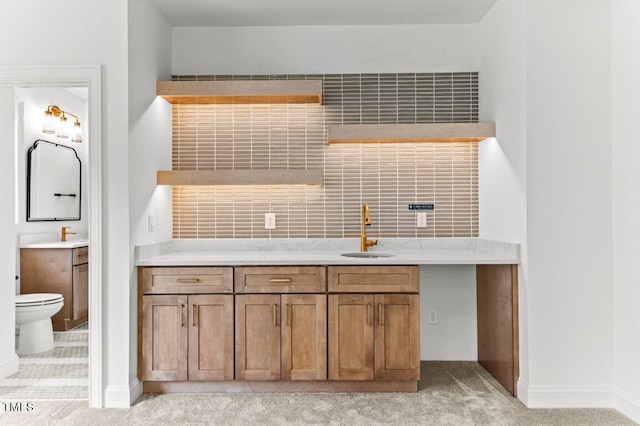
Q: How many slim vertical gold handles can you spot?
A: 6